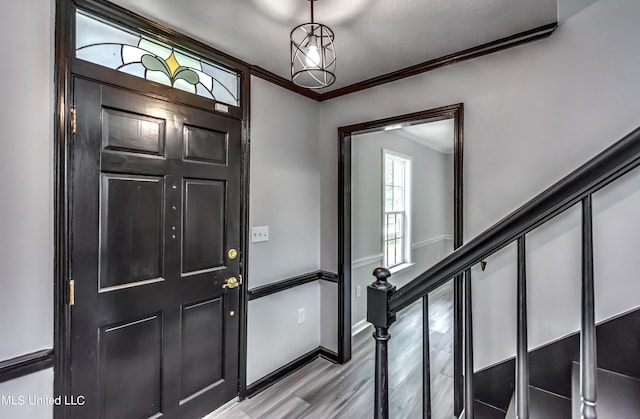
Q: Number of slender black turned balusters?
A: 4